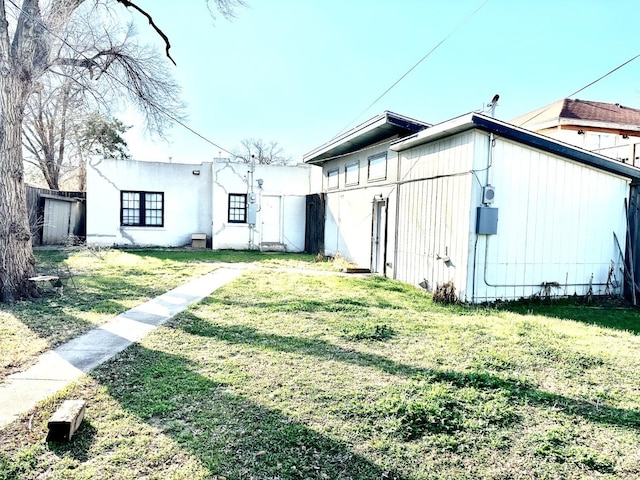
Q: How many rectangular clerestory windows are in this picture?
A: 3